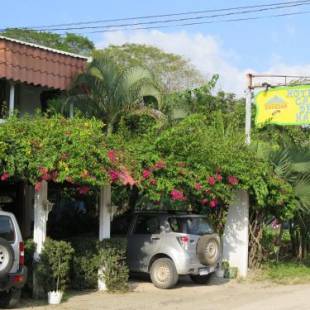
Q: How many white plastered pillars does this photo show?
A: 3